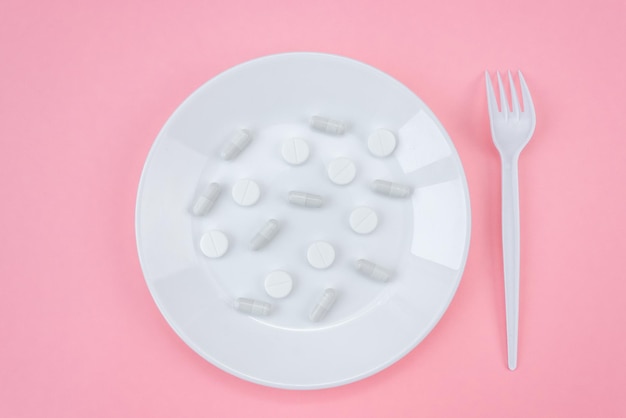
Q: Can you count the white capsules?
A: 9